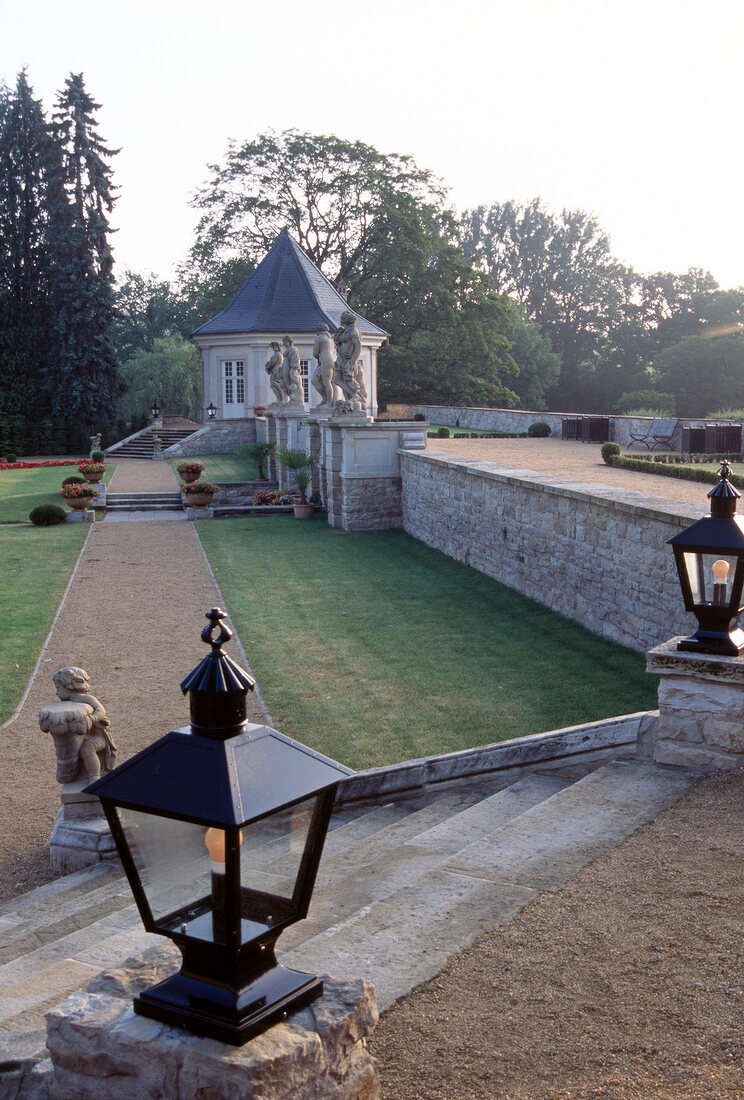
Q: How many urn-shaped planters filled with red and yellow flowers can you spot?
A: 4